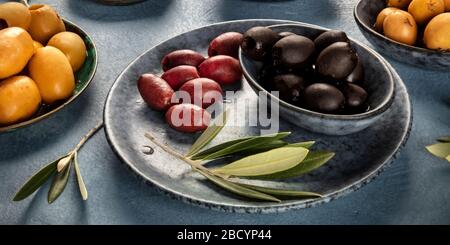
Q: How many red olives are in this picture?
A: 7